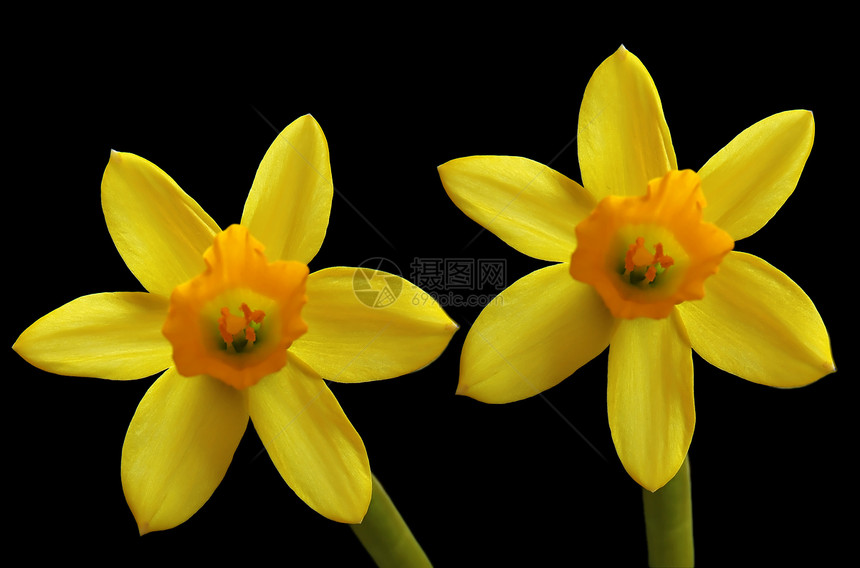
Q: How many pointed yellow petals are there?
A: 12